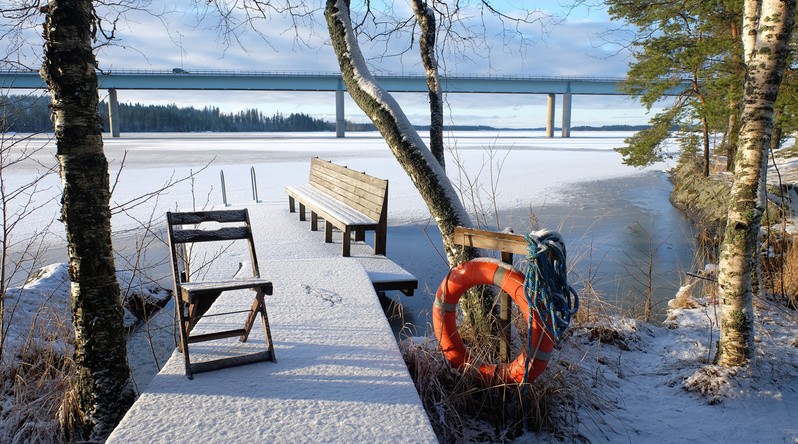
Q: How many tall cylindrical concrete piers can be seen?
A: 4